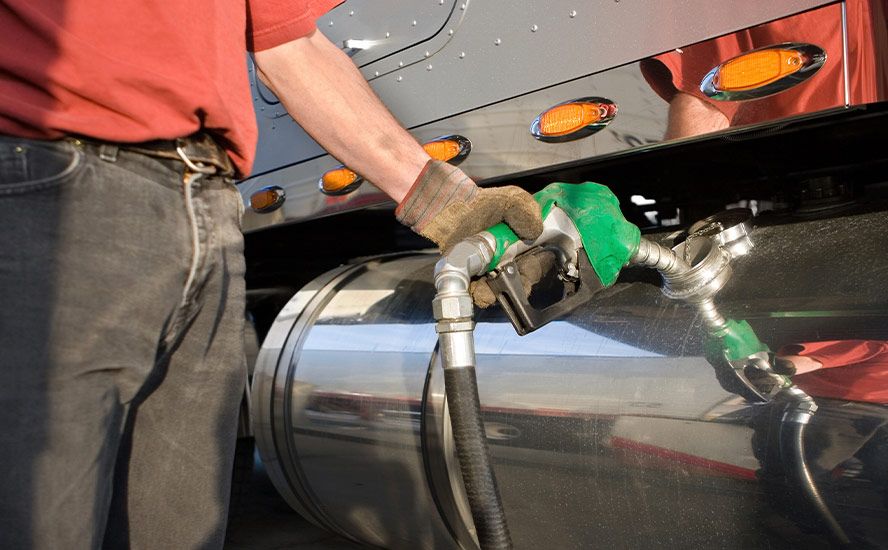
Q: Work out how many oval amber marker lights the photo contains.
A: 5